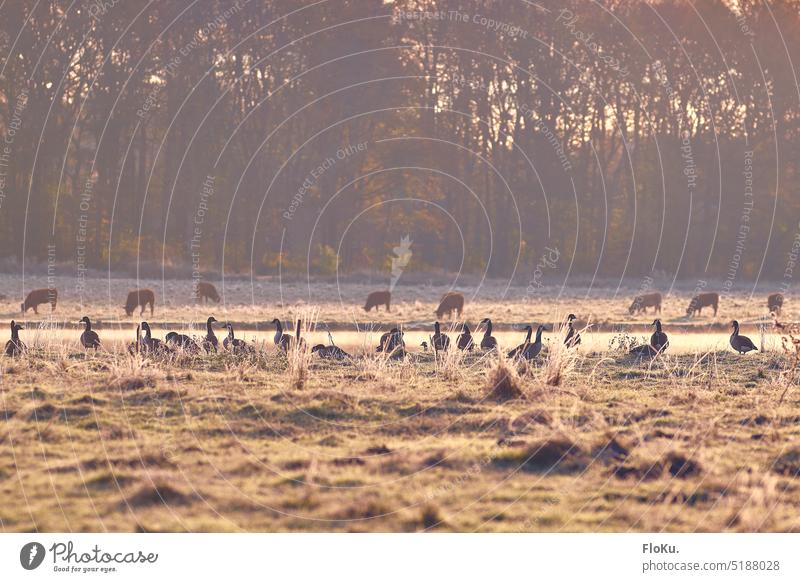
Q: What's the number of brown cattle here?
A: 8